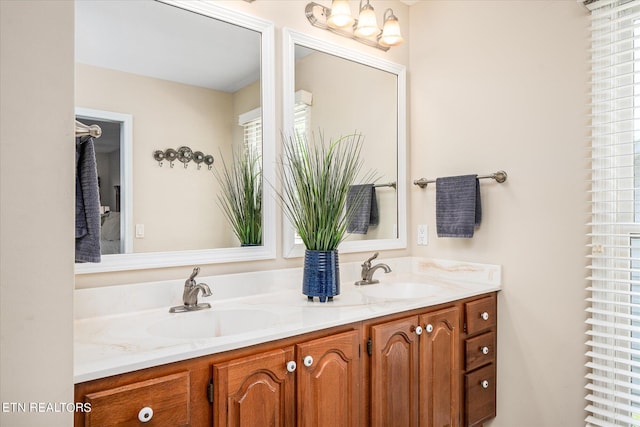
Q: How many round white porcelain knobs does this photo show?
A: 8